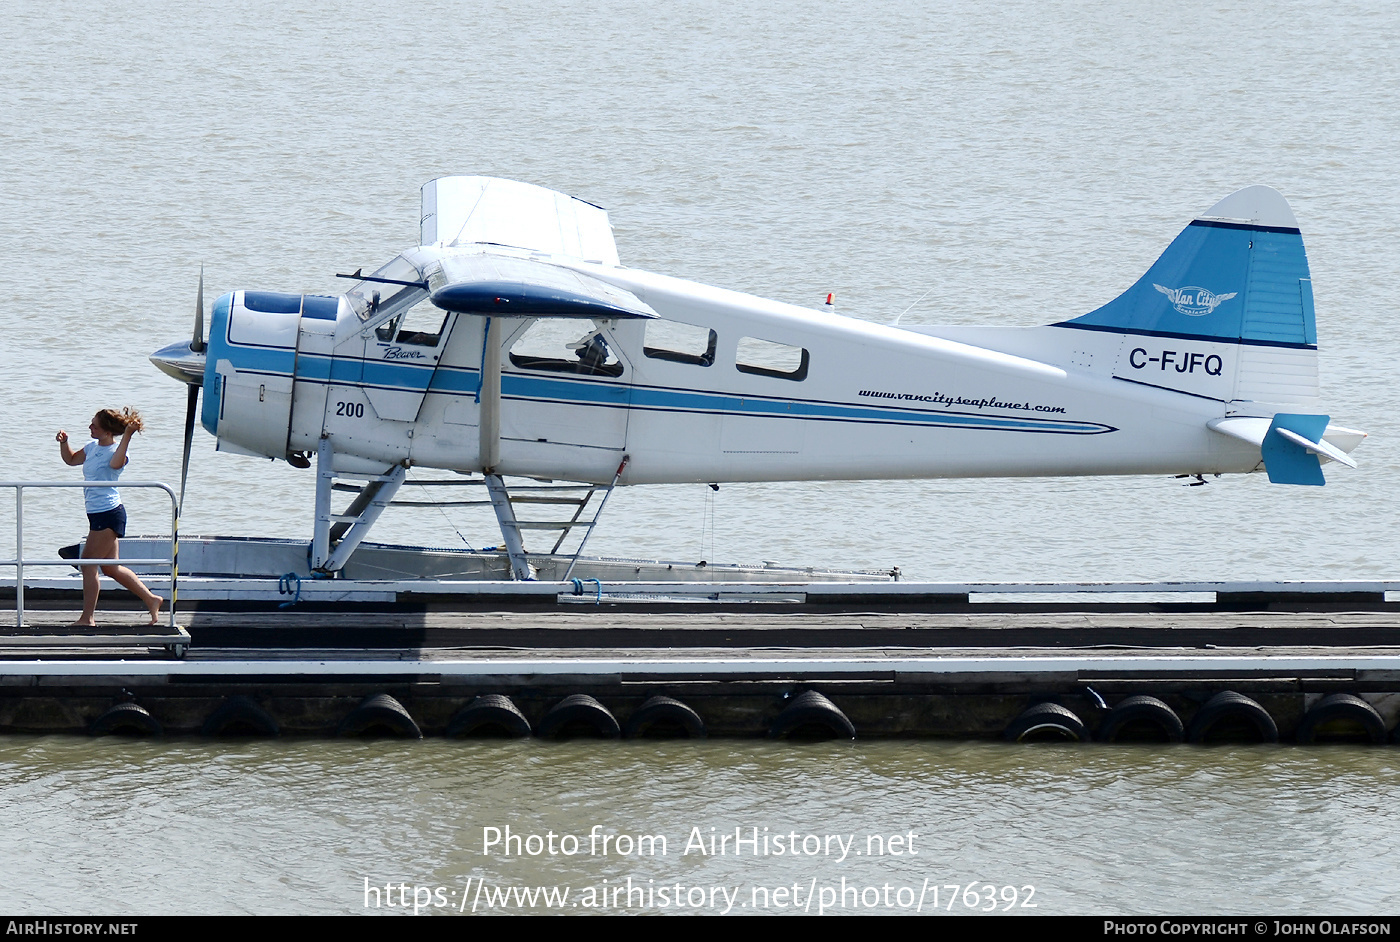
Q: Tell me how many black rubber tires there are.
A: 11